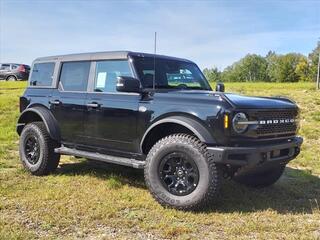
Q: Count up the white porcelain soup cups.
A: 0